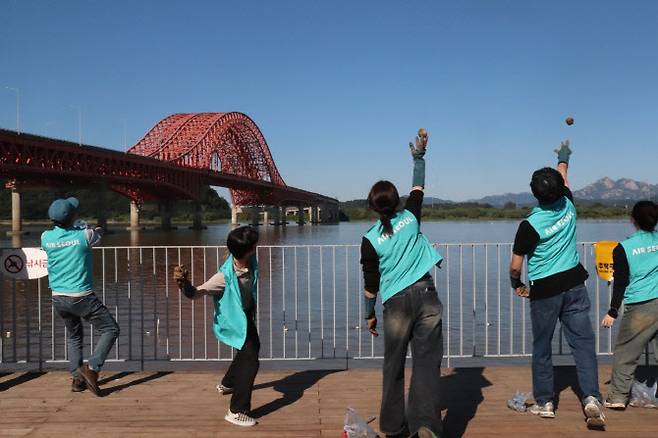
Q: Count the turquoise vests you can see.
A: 5